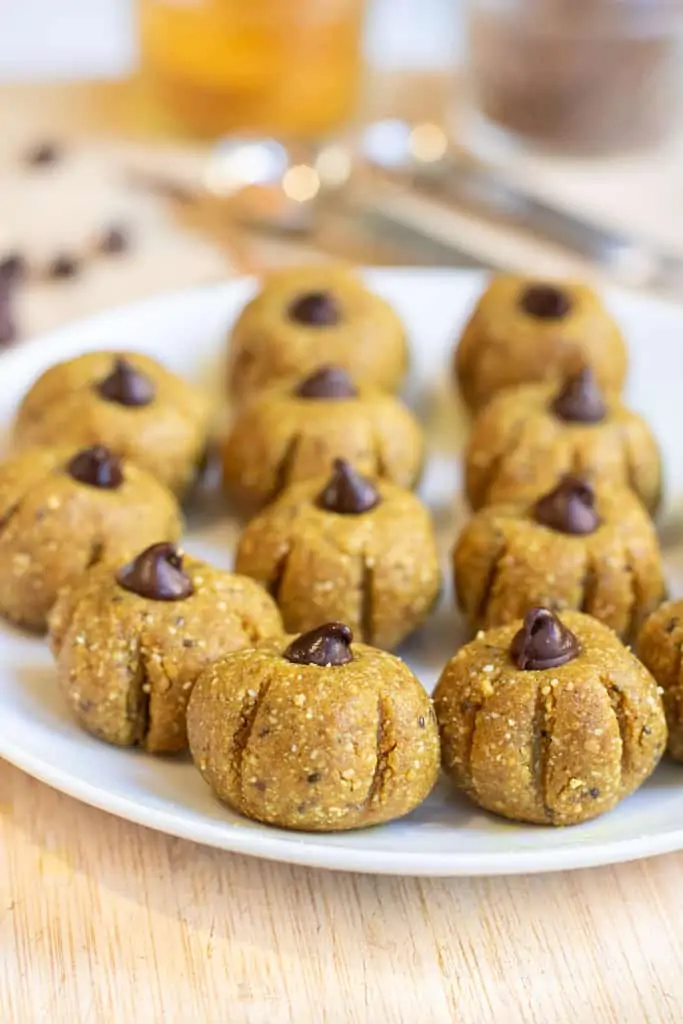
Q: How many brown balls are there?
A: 12